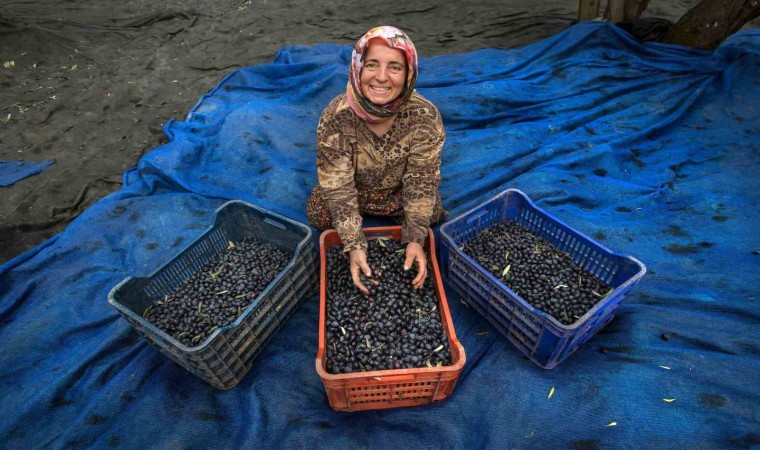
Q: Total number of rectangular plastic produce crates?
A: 3